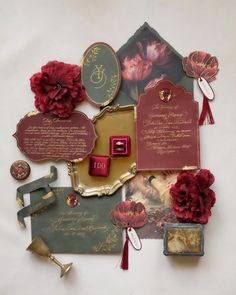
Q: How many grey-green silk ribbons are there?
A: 2